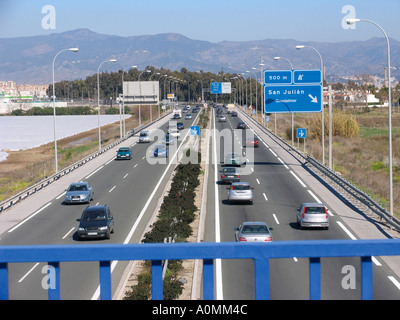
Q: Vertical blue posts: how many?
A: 8